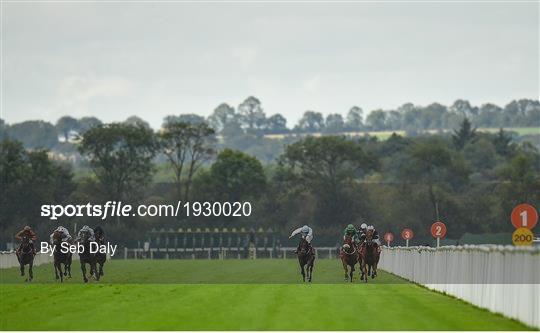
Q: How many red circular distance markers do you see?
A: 4